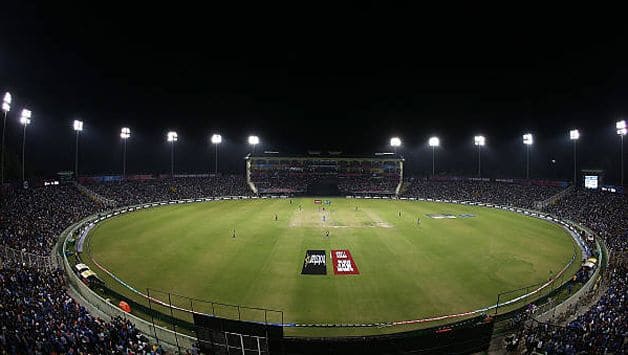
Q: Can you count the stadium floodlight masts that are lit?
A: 13